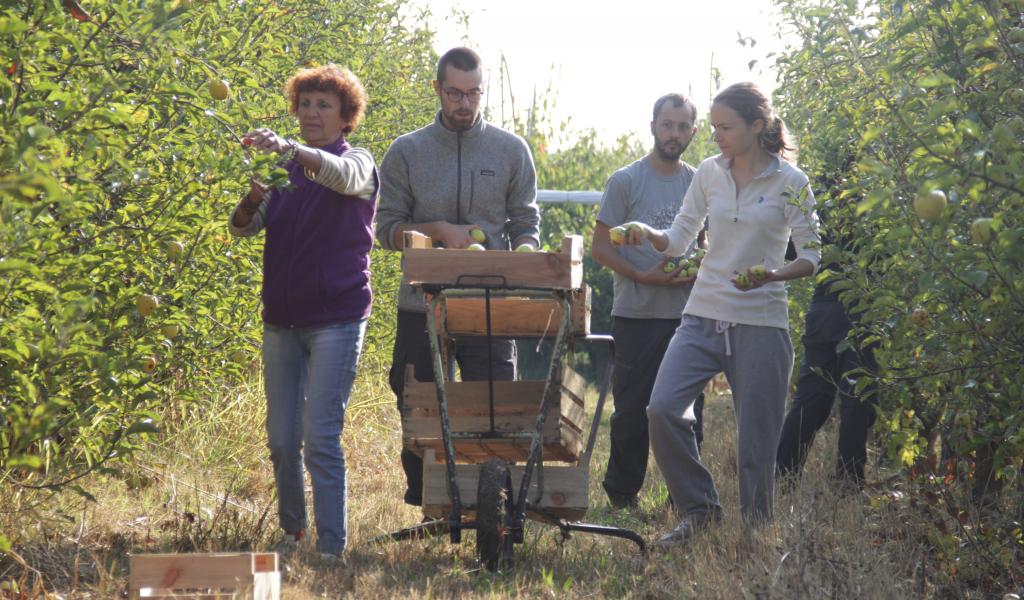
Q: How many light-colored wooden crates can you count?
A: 5